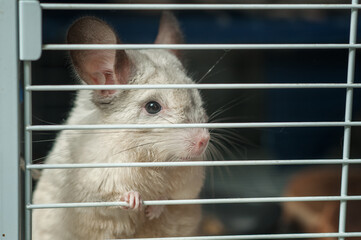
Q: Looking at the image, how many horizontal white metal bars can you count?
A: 7